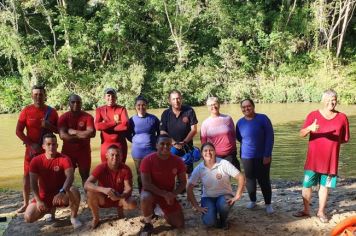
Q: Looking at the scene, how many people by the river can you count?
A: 12